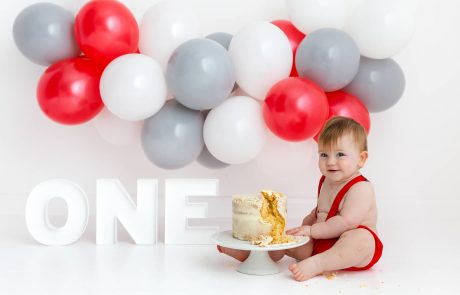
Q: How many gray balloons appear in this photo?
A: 7